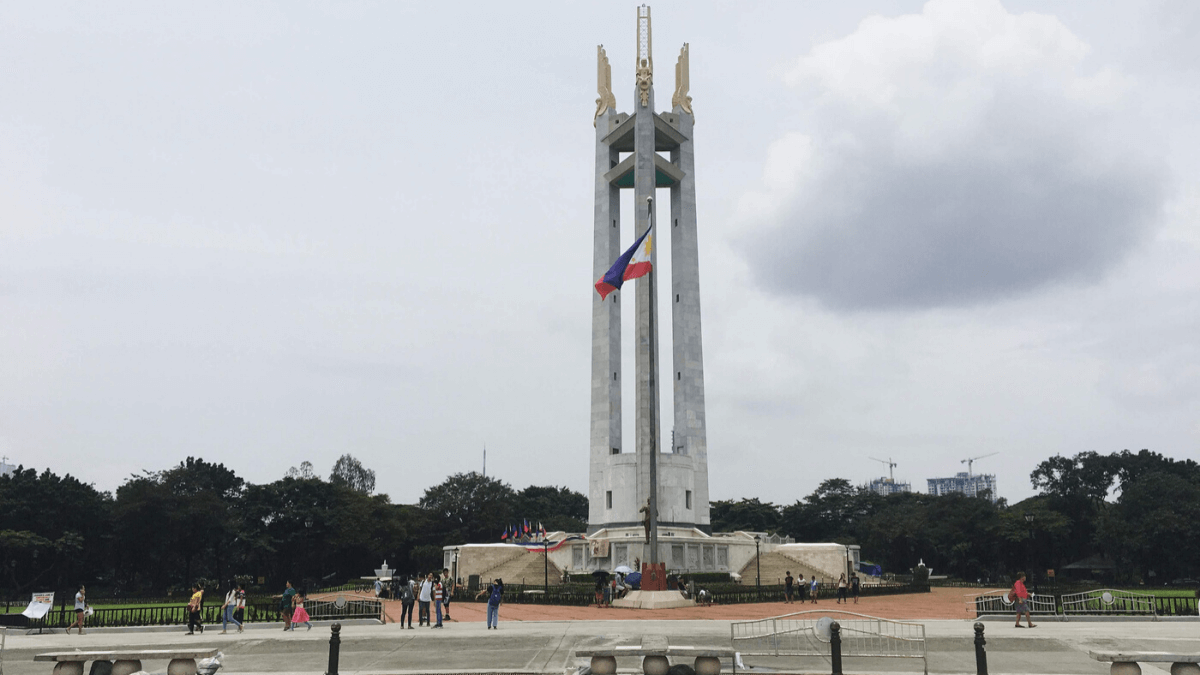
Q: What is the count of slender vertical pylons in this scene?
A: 3